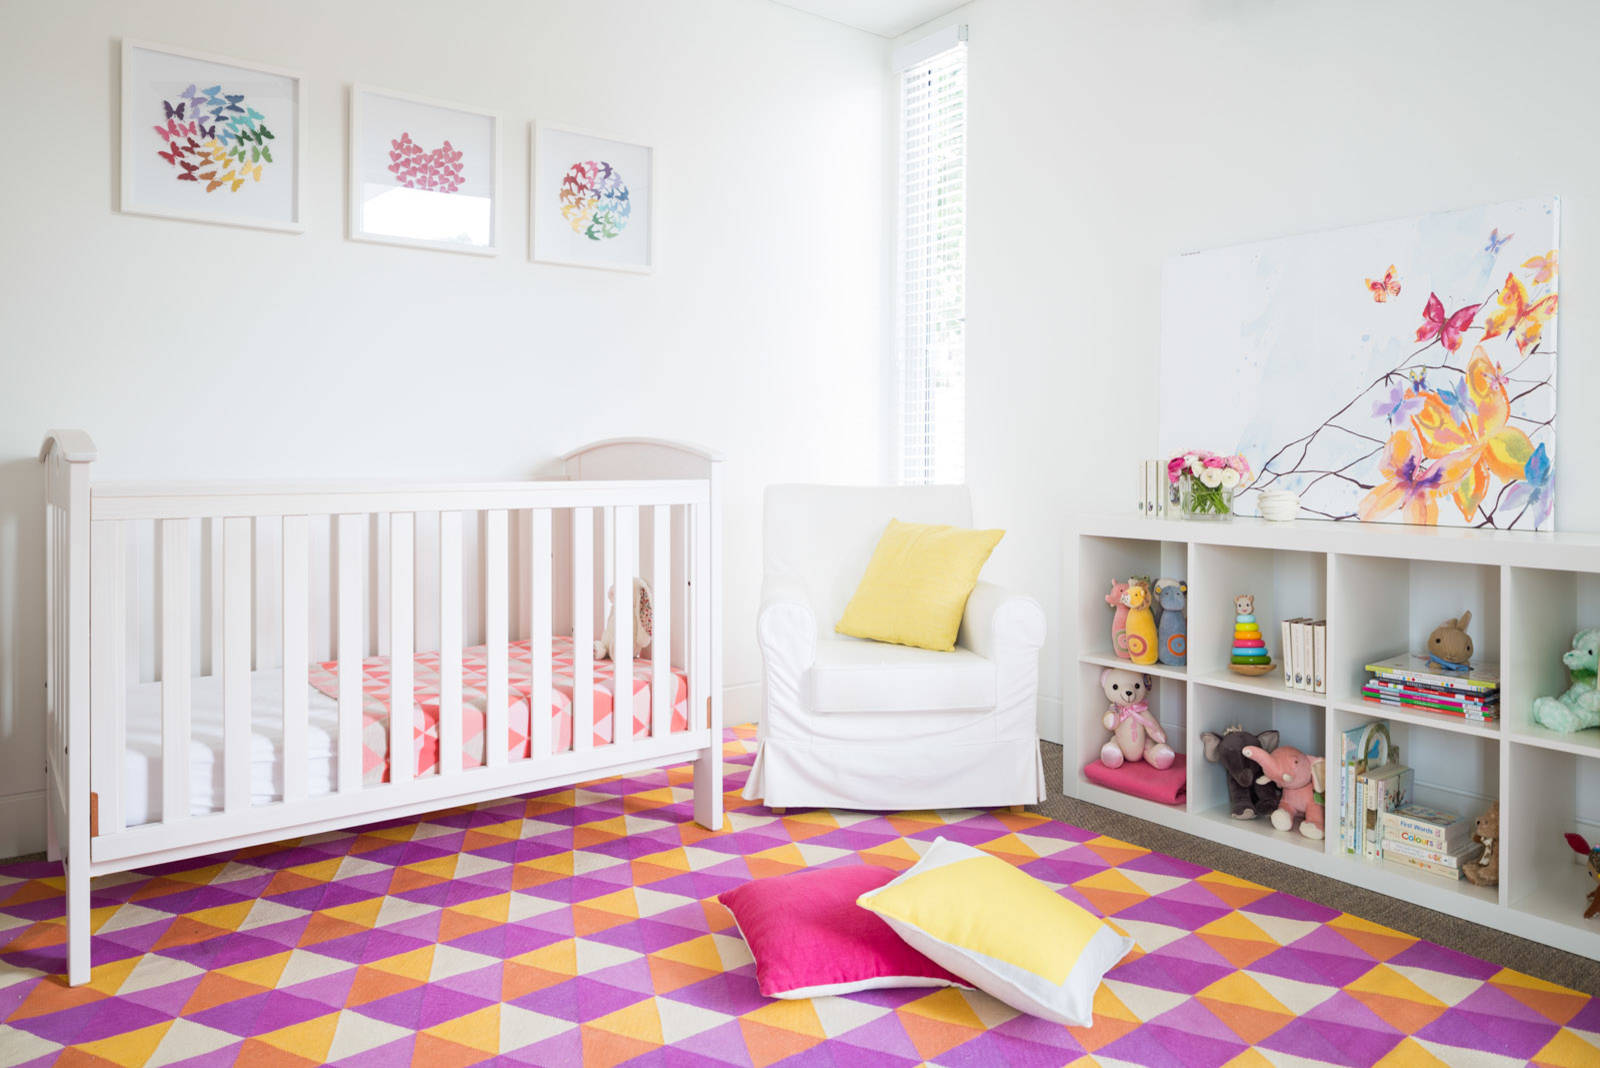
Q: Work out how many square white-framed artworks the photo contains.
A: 3